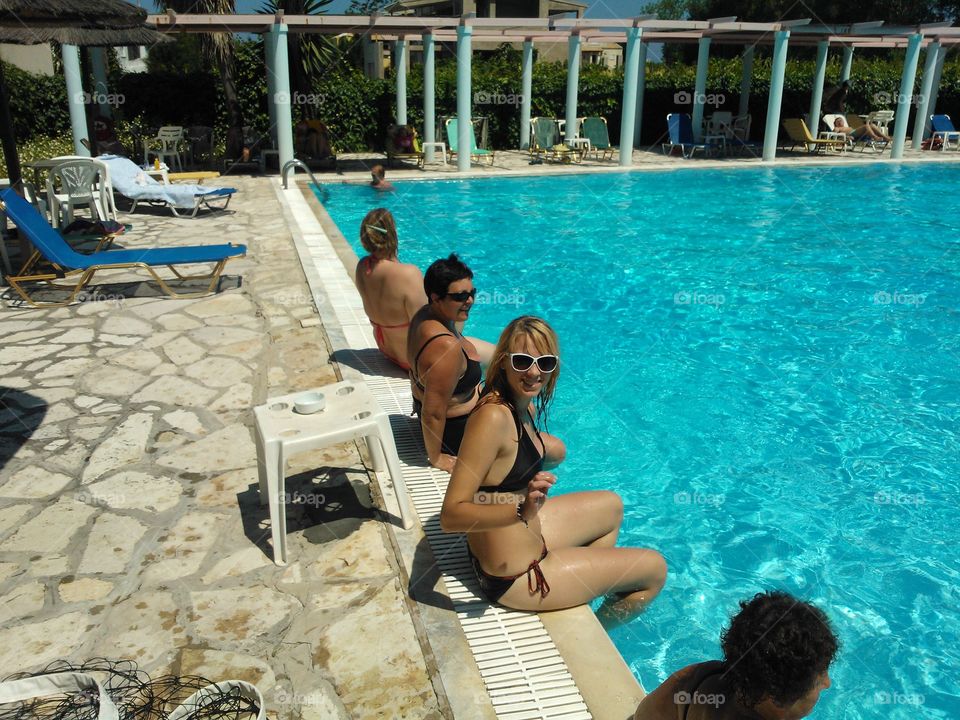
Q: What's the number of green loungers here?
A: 3